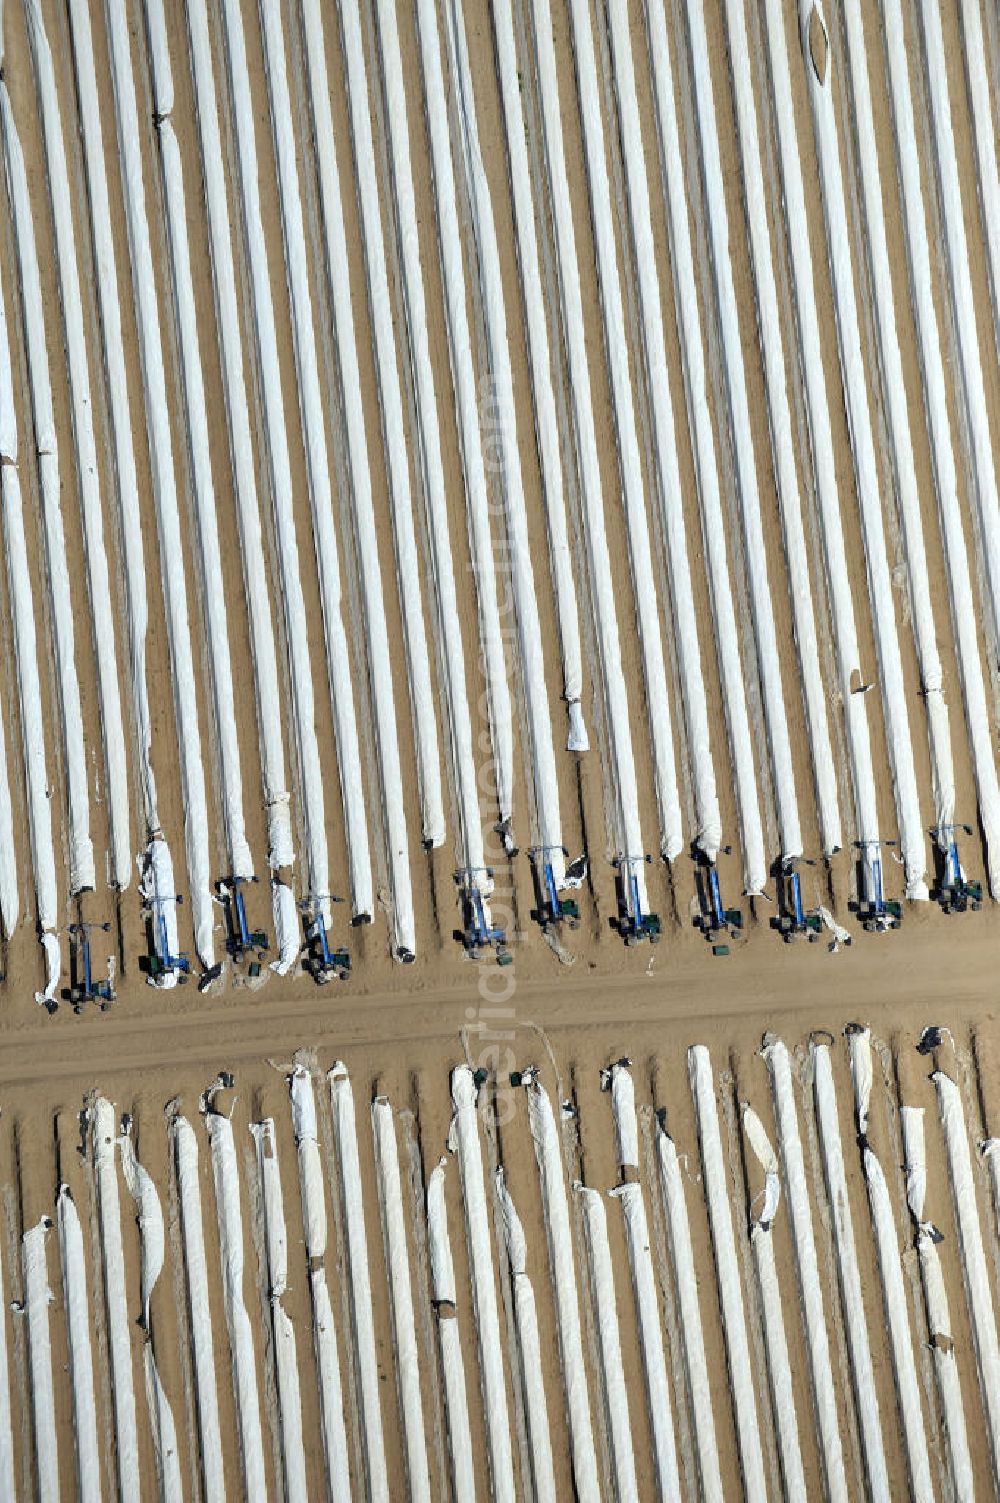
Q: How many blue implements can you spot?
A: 11